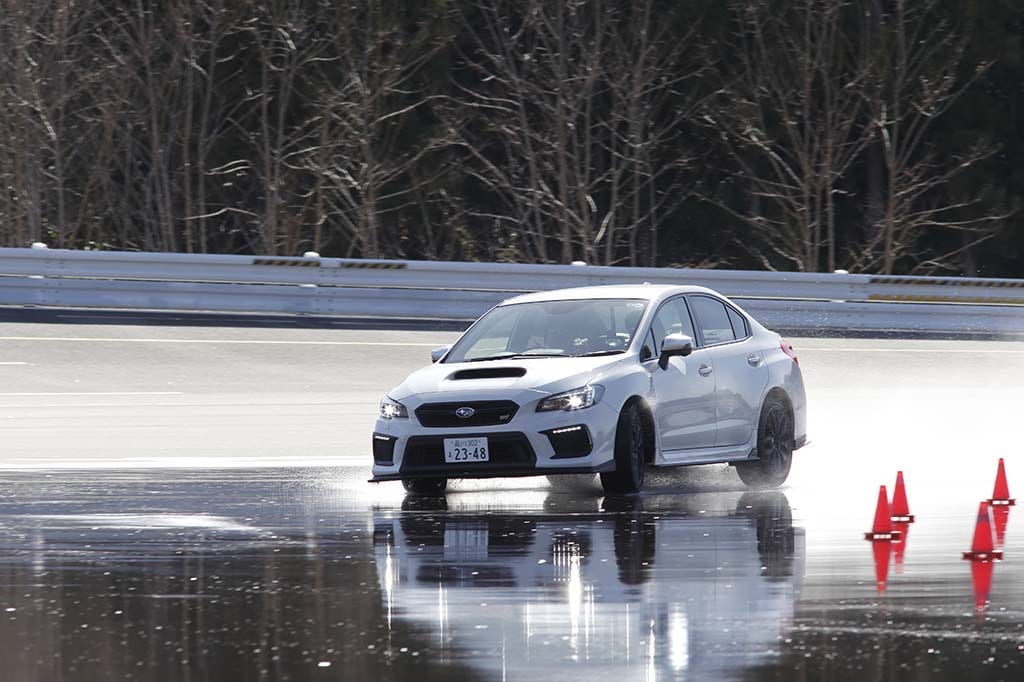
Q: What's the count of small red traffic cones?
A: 4